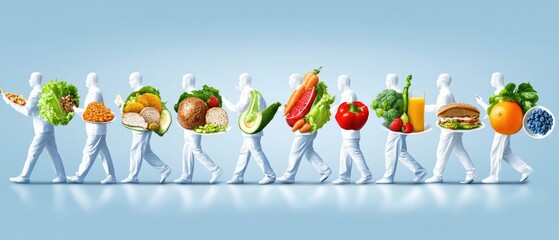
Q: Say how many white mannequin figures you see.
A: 10